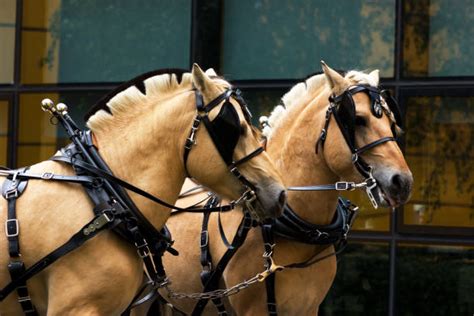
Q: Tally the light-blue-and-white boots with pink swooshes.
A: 0